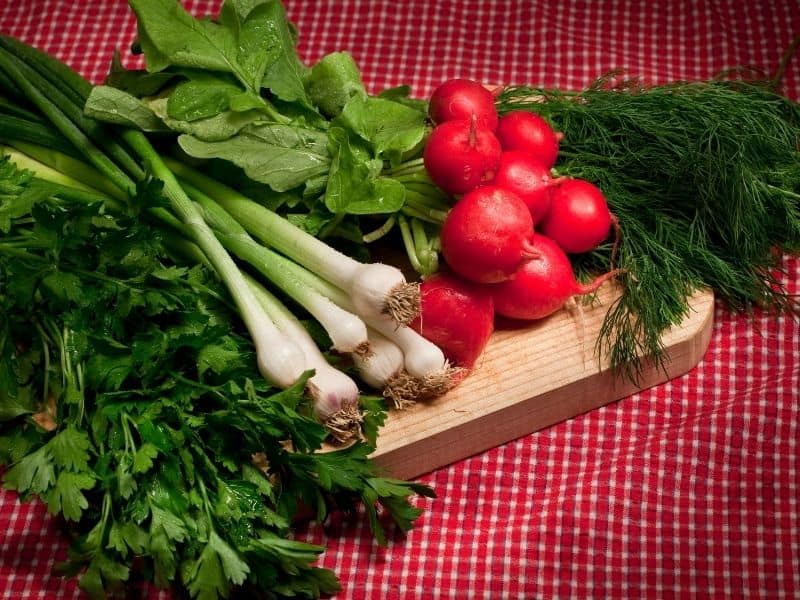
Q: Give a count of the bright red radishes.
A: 8